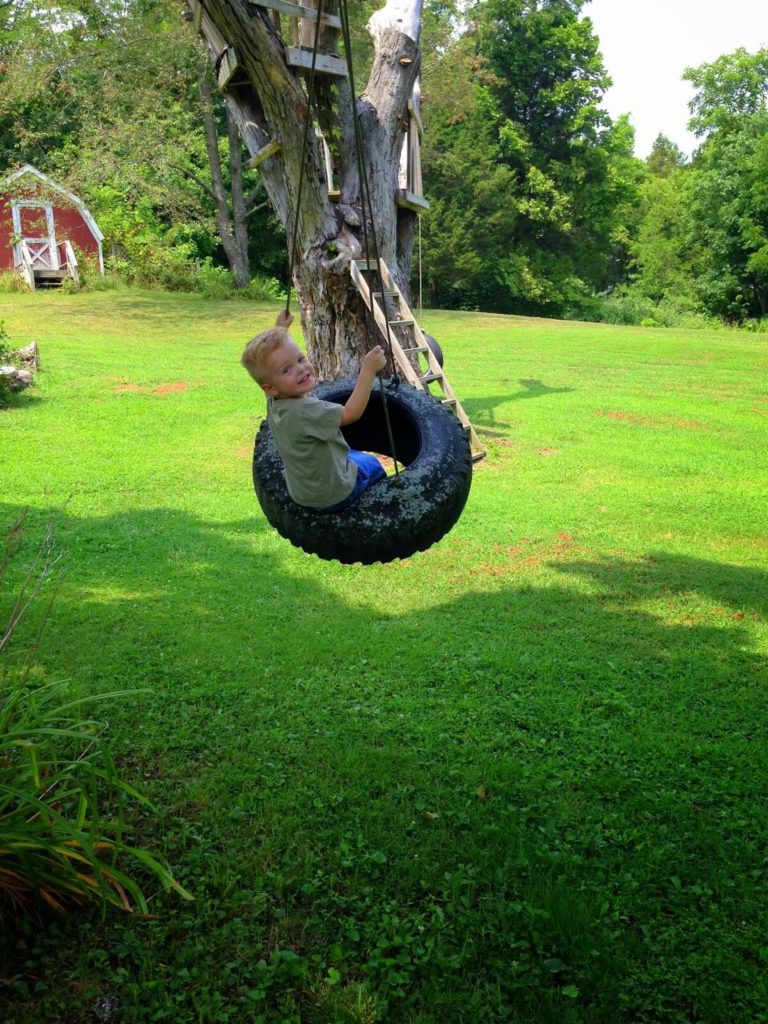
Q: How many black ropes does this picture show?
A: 3